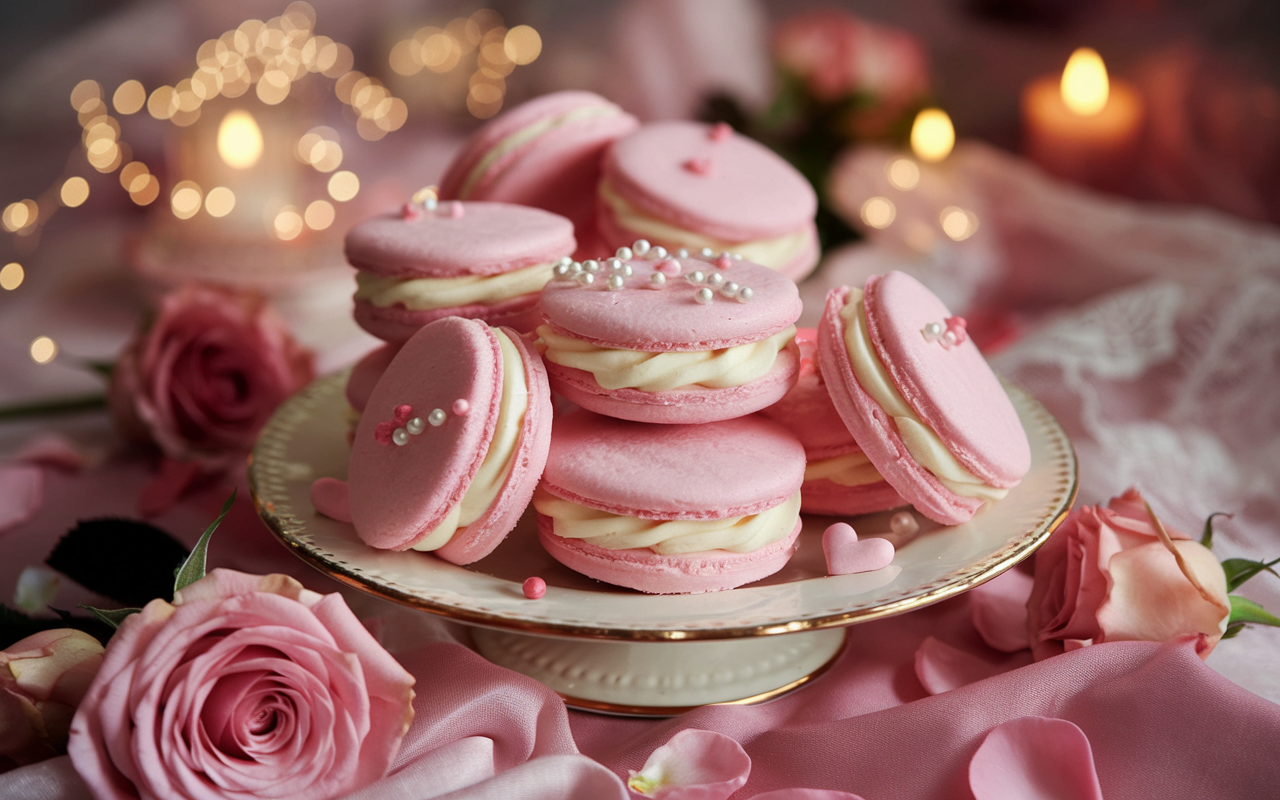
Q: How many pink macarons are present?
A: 9